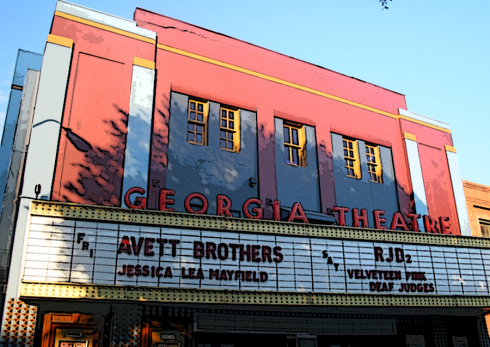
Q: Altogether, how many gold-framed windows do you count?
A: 5